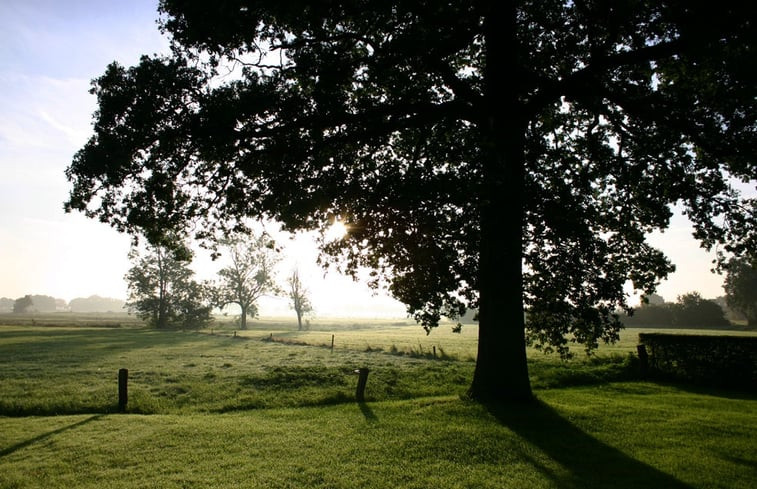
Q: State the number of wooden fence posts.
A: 8